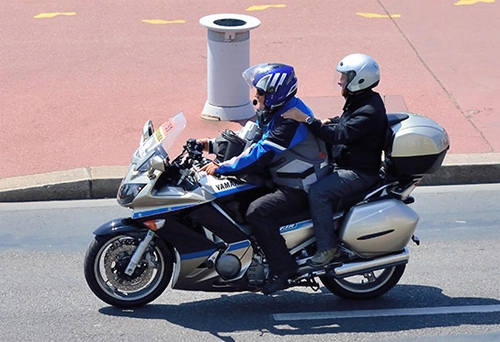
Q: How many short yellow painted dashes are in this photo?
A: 5